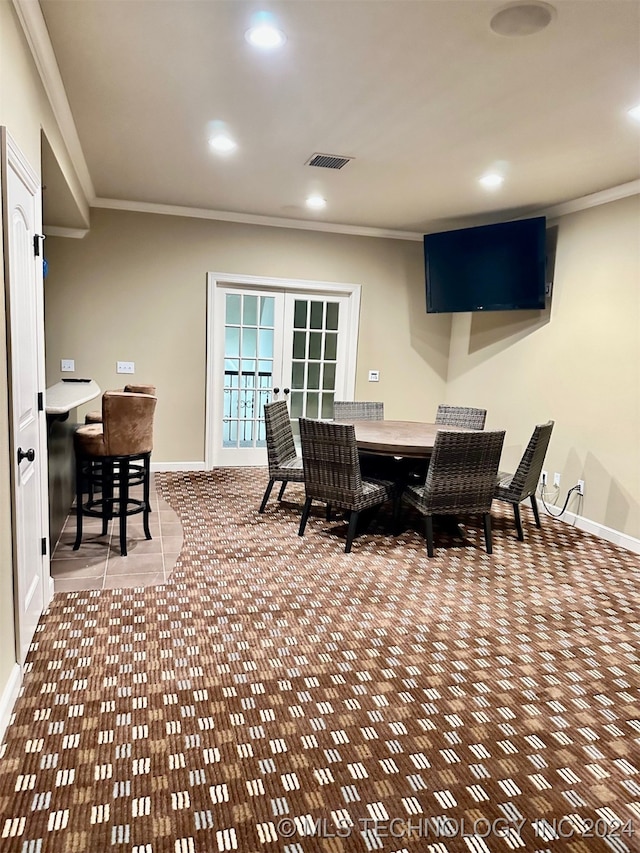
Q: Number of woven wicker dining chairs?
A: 6